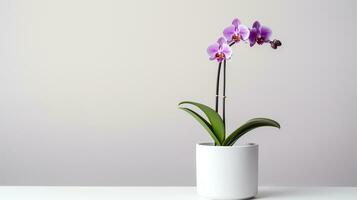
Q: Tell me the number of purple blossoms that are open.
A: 3